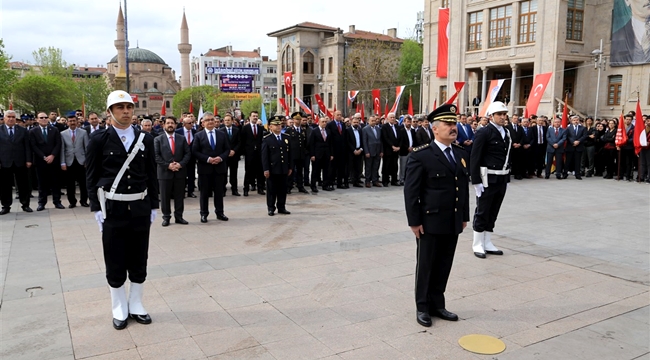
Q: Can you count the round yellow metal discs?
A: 1